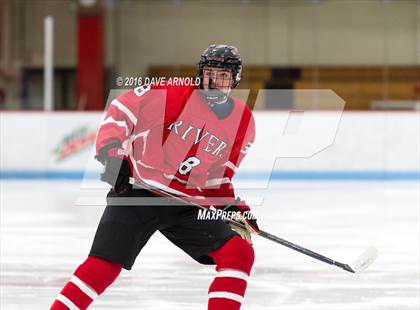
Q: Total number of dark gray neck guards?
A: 1